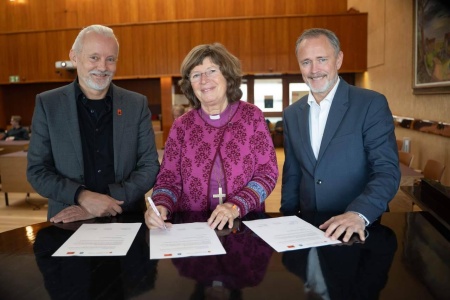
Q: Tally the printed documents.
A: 3